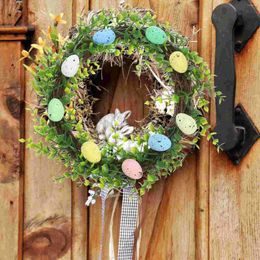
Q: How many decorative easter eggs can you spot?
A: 9